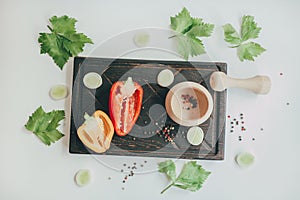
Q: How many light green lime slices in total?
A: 7